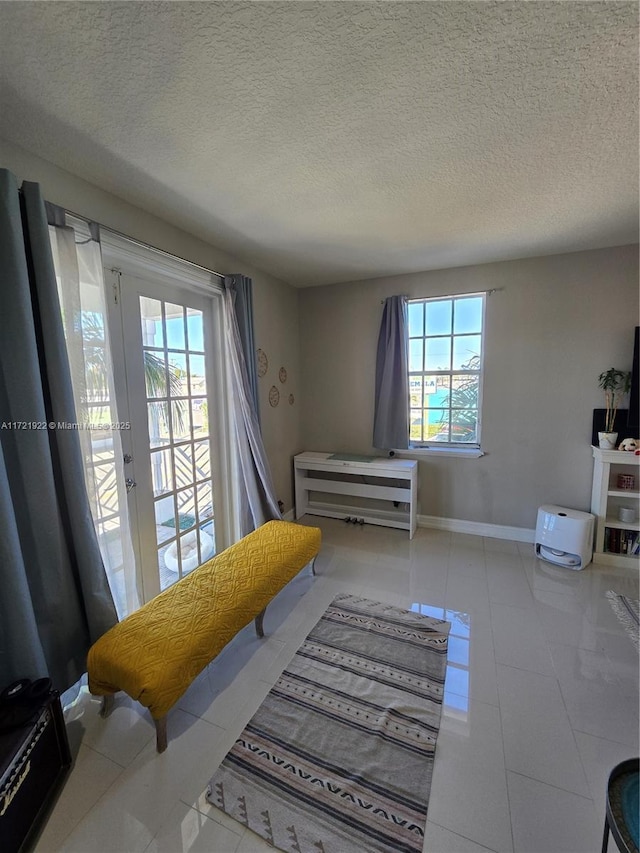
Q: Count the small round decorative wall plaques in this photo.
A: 4